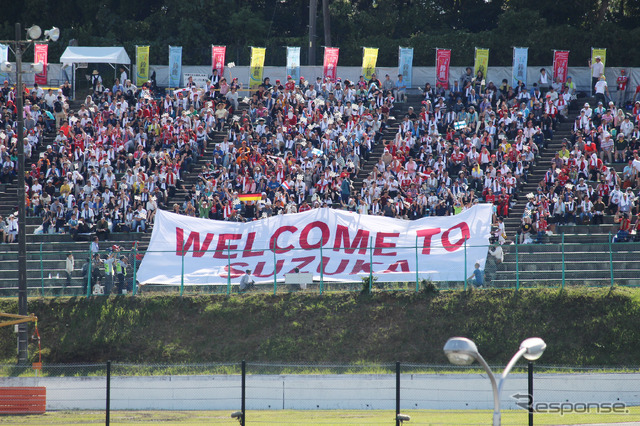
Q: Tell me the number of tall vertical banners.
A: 15